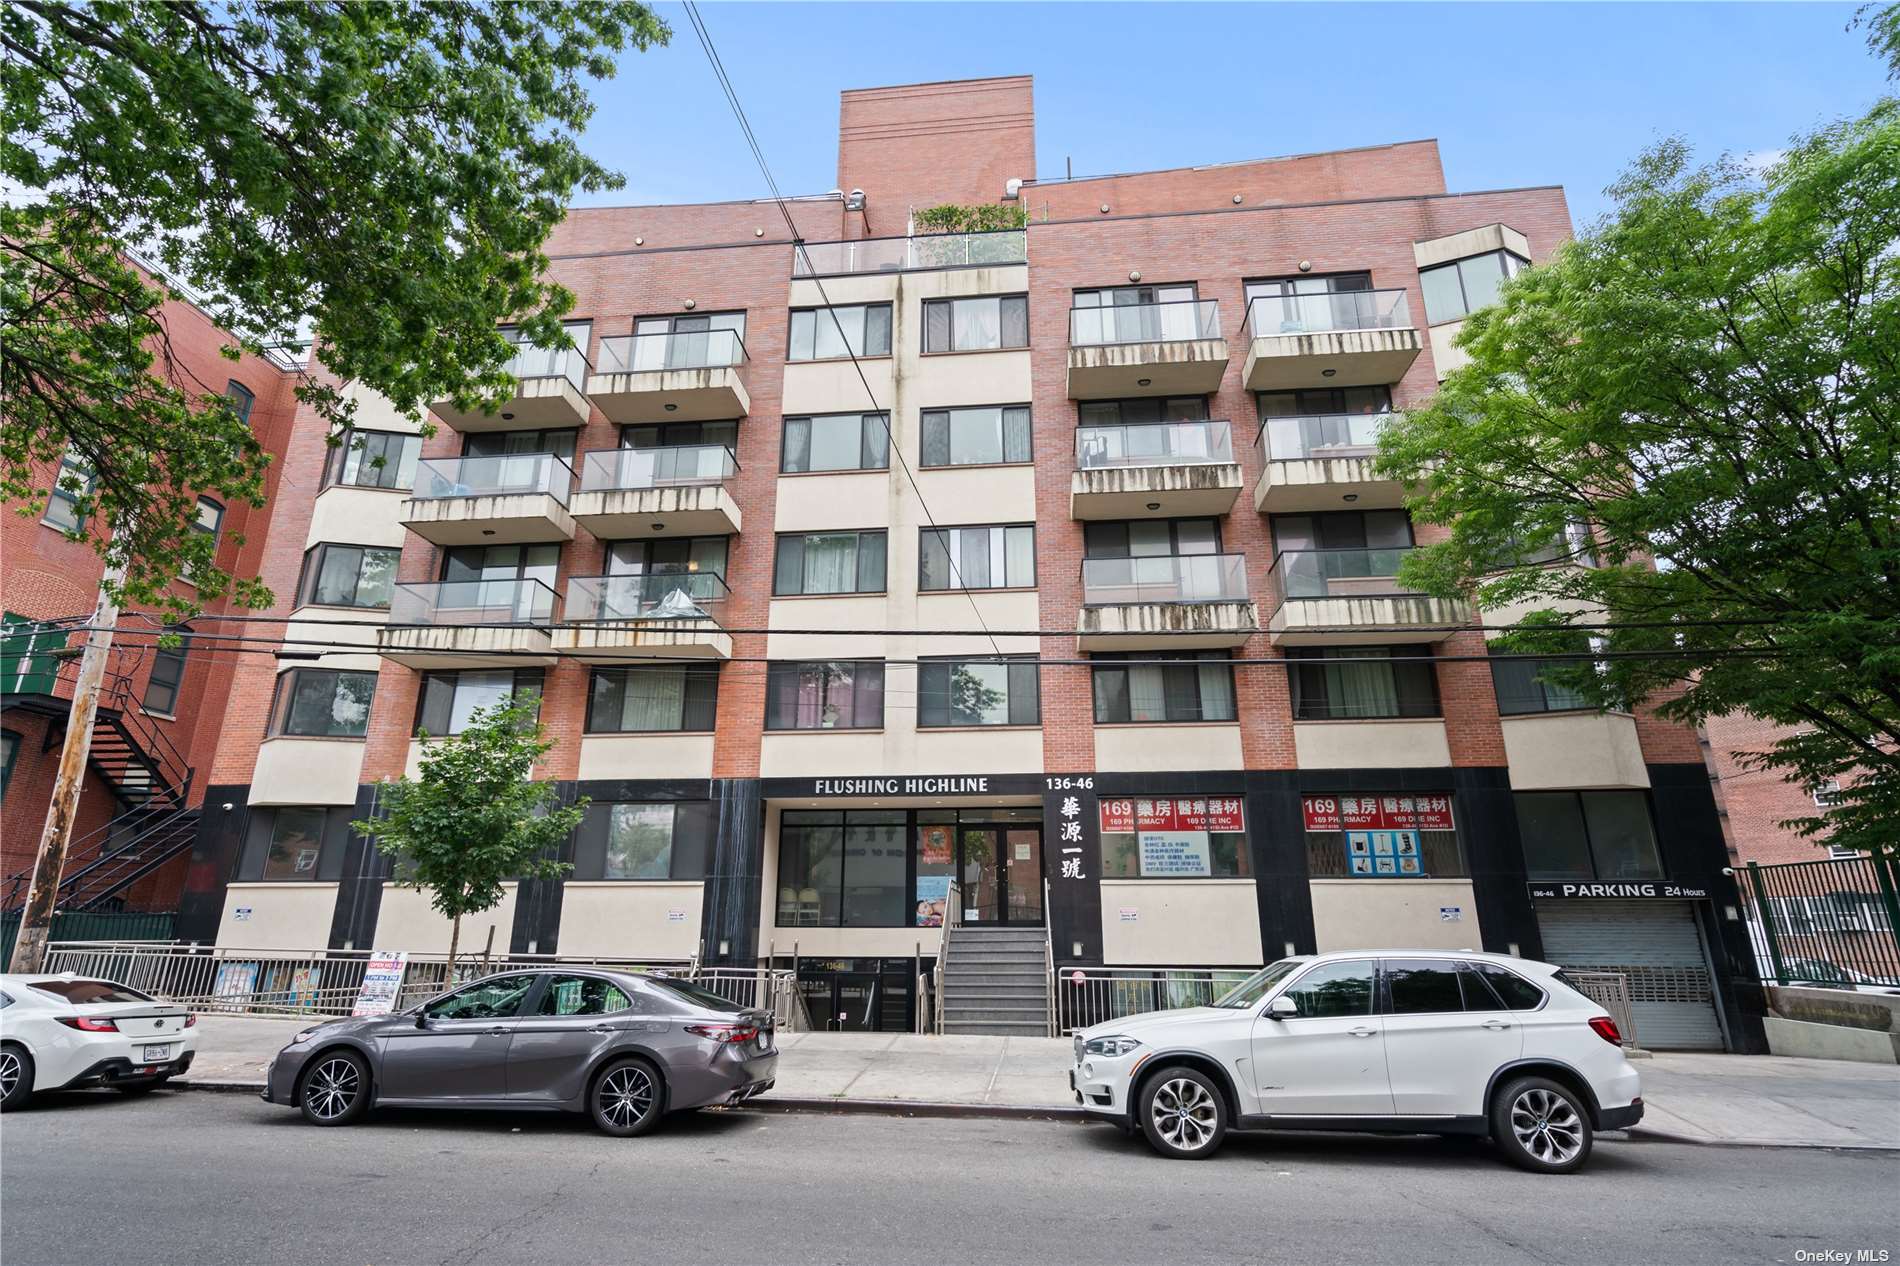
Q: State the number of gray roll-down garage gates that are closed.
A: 1